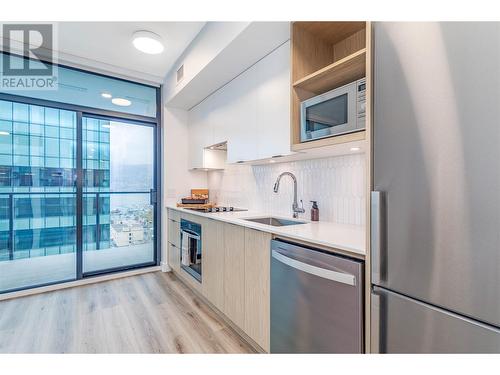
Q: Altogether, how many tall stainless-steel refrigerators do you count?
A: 1